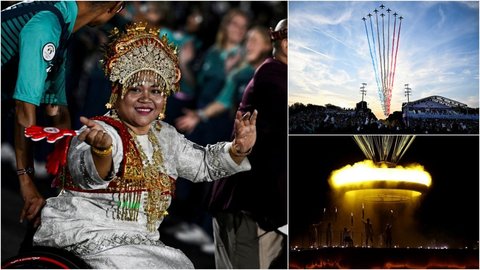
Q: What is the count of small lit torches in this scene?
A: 5